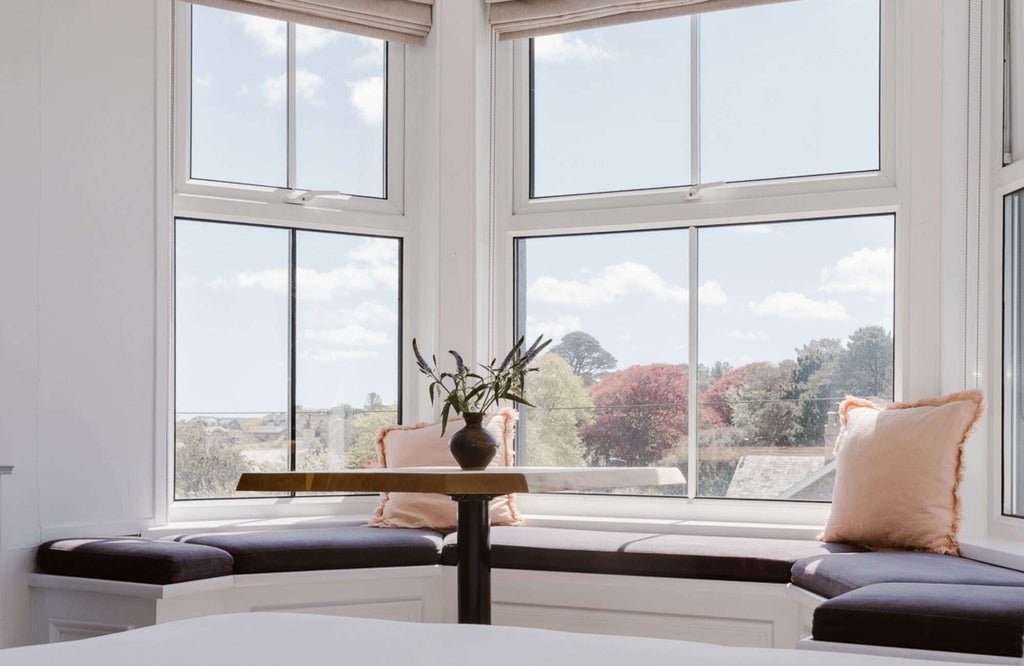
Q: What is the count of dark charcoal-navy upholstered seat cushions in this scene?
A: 5